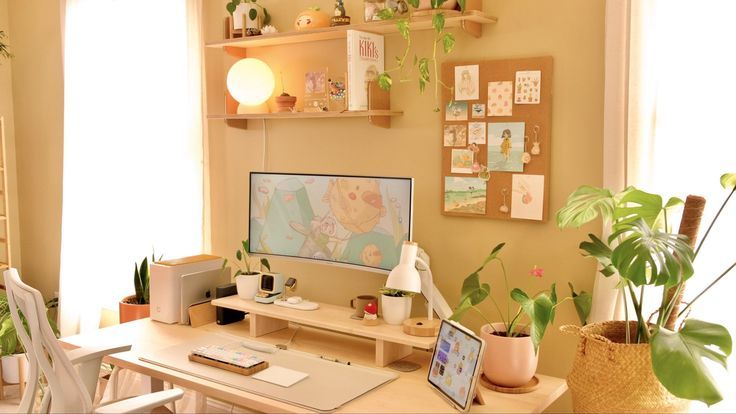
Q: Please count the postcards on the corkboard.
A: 11